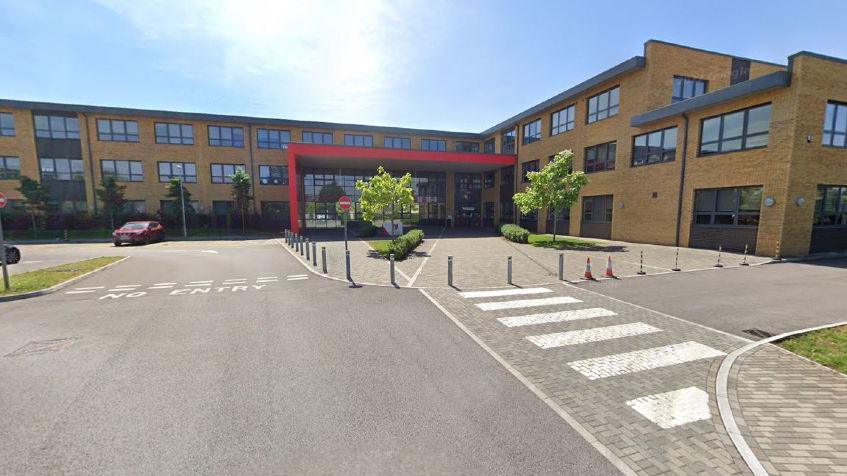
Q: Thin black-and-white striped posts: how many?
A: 5